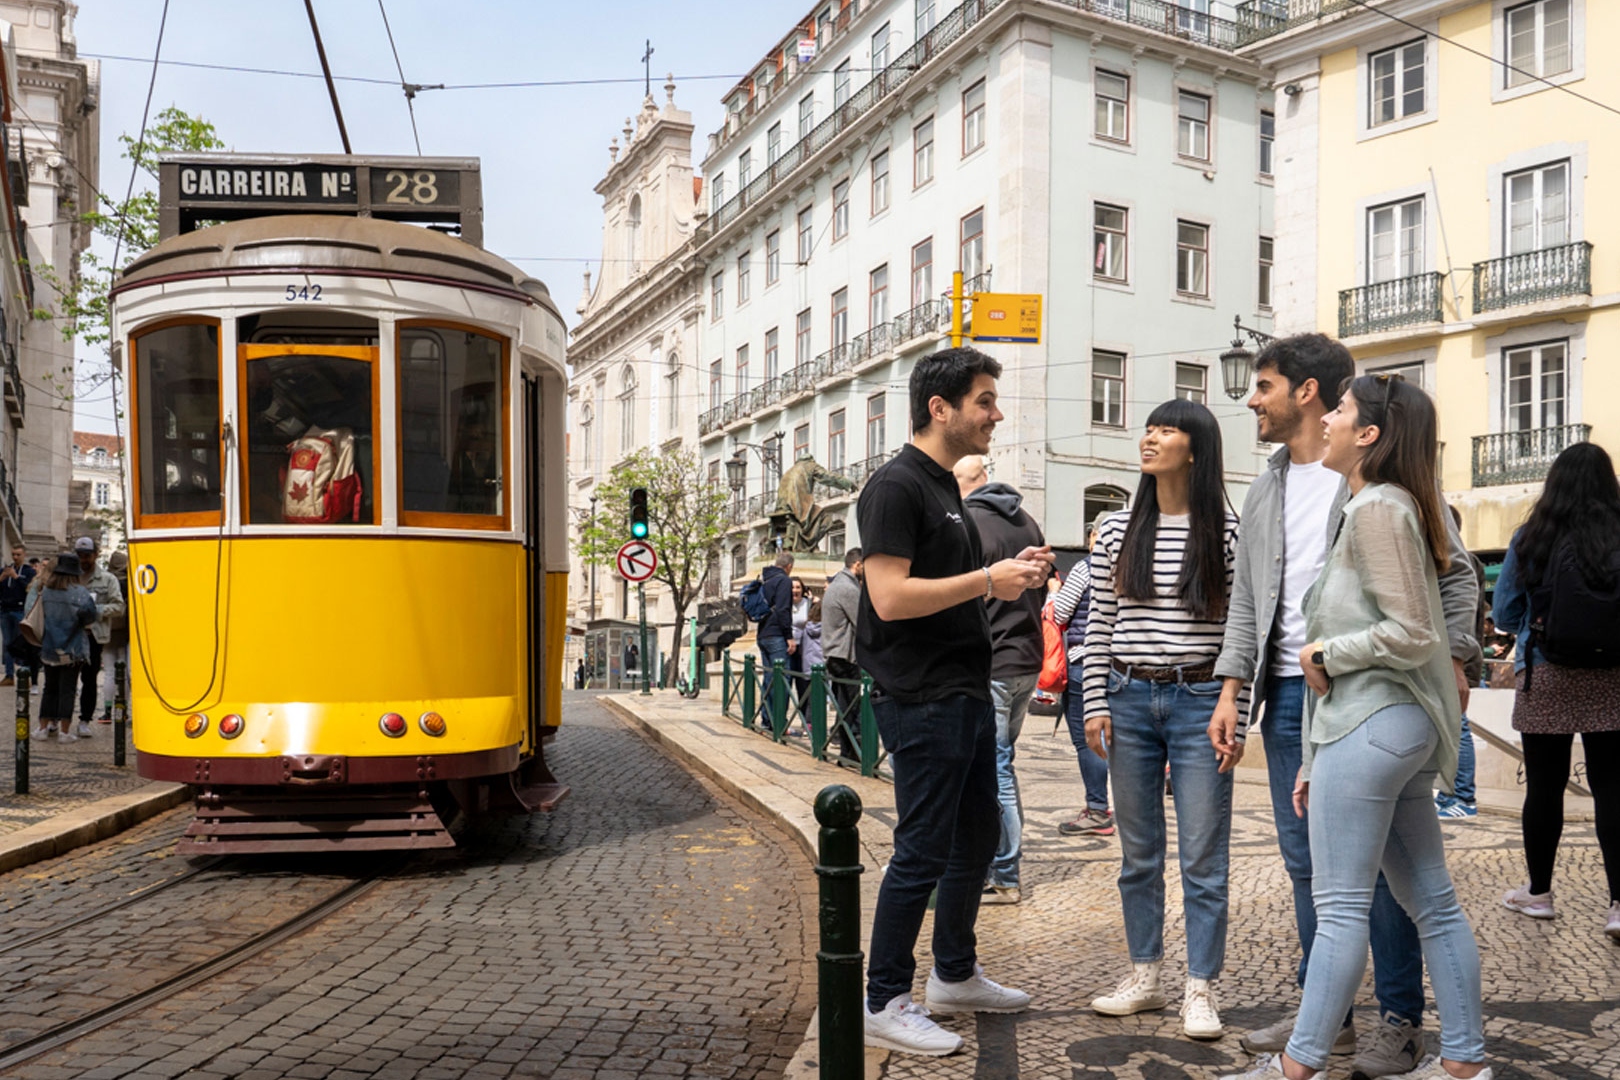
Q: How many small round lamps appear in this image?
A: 4